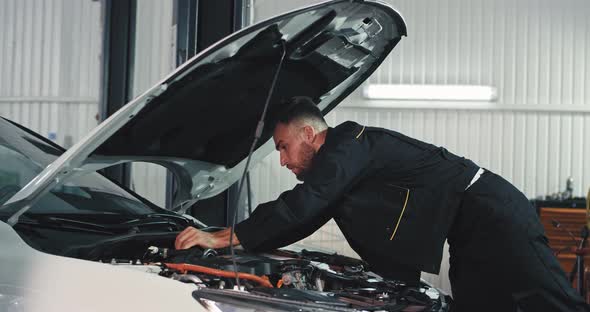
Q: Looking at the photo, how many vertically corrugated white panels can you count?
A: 3